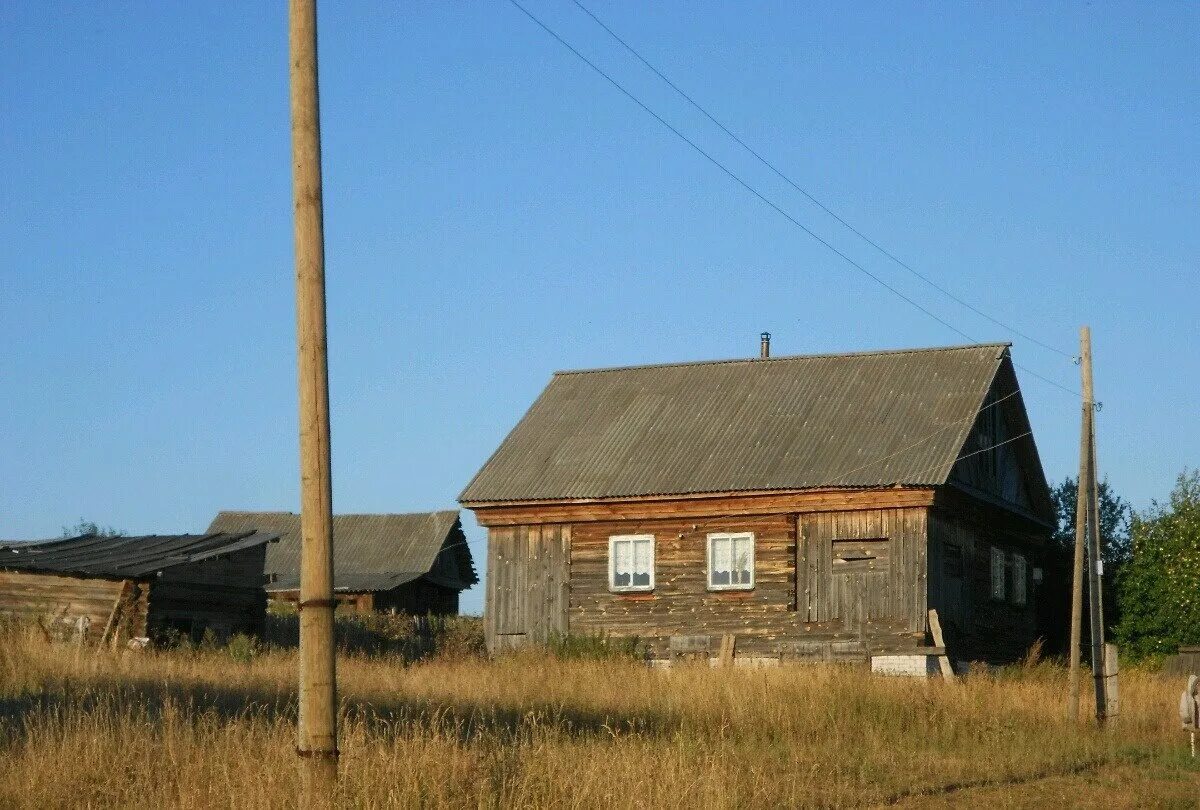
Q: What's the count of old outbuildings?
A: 2